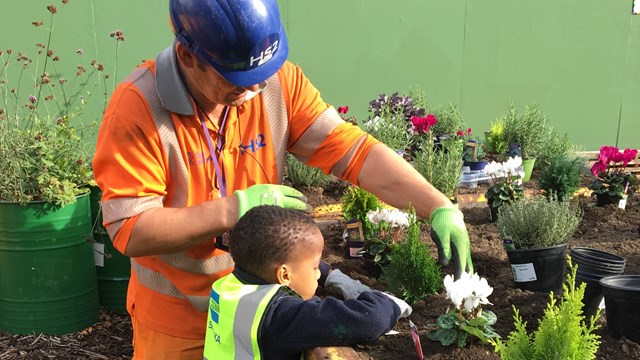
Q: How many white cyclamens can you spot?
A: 3